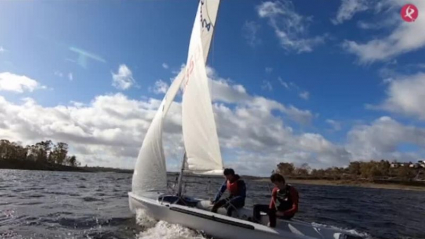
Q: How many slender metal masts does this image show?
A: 1